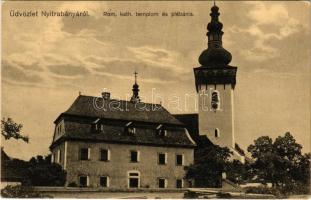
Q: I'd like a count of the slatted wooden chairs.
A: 0